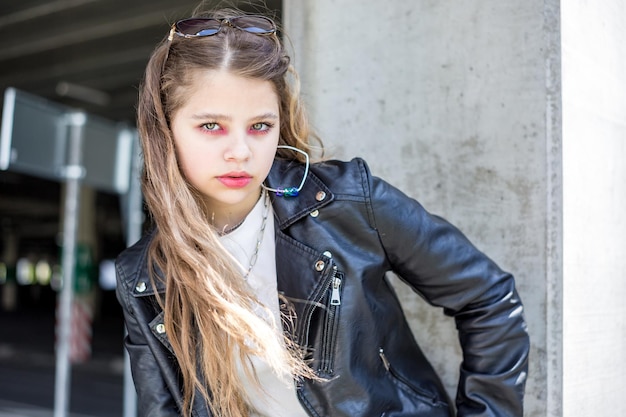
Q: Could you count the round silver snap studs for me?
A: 6